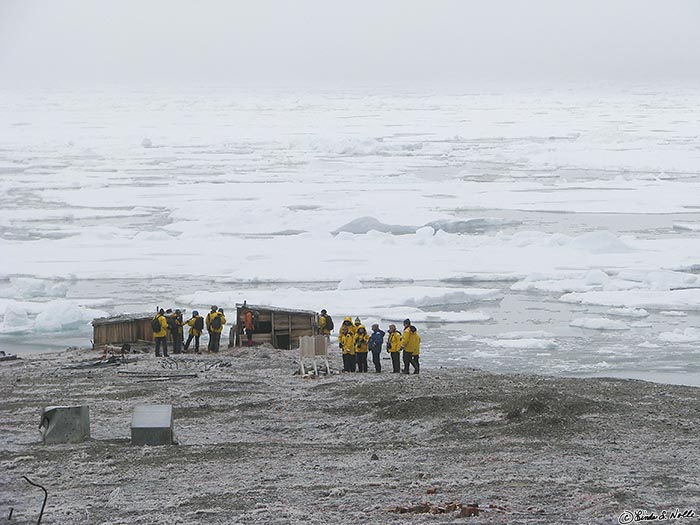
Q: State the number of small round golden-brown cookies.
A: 0